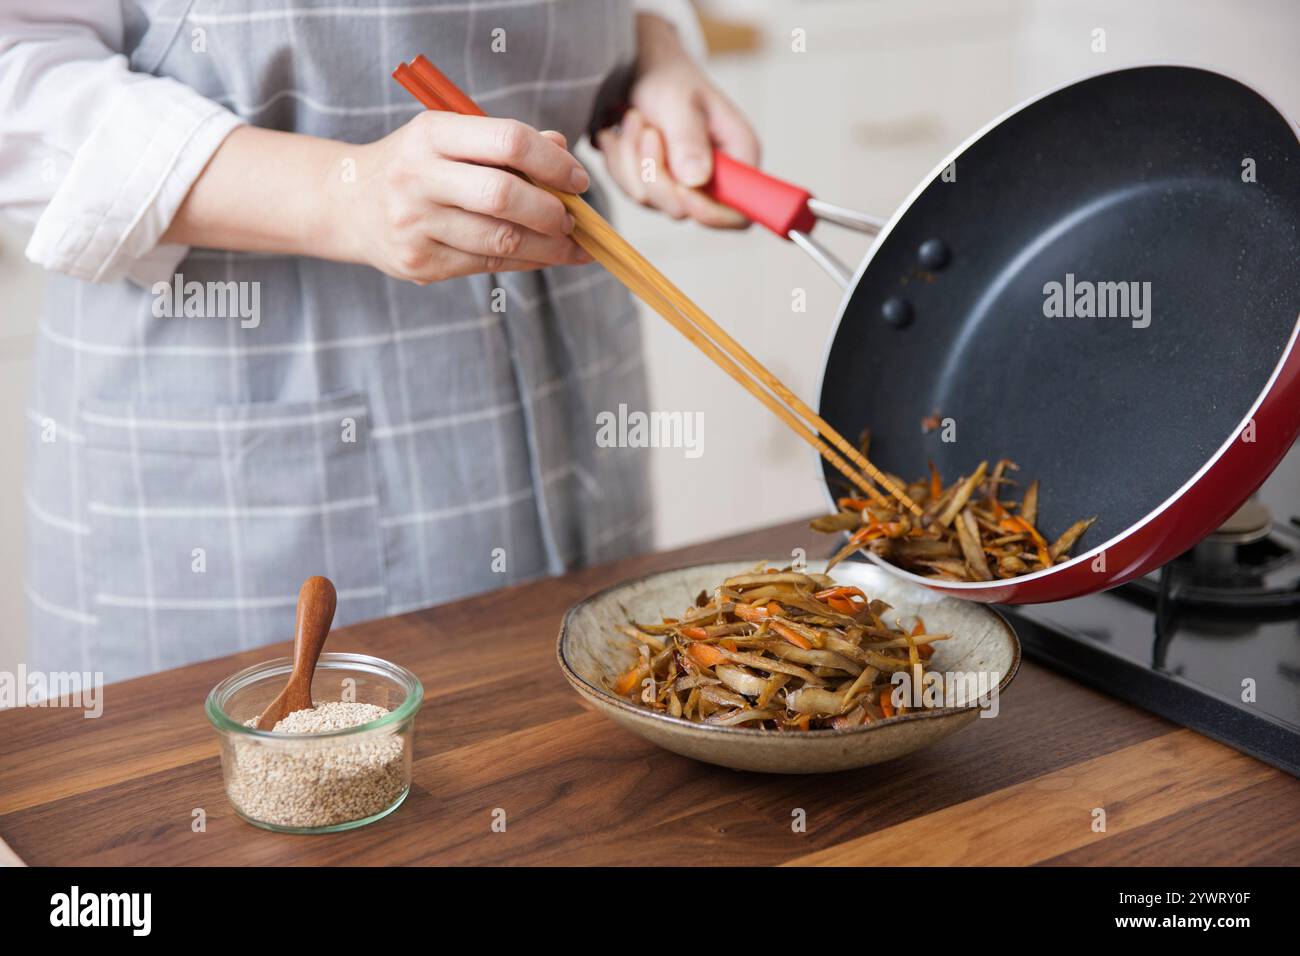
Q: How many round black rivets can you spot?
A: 2